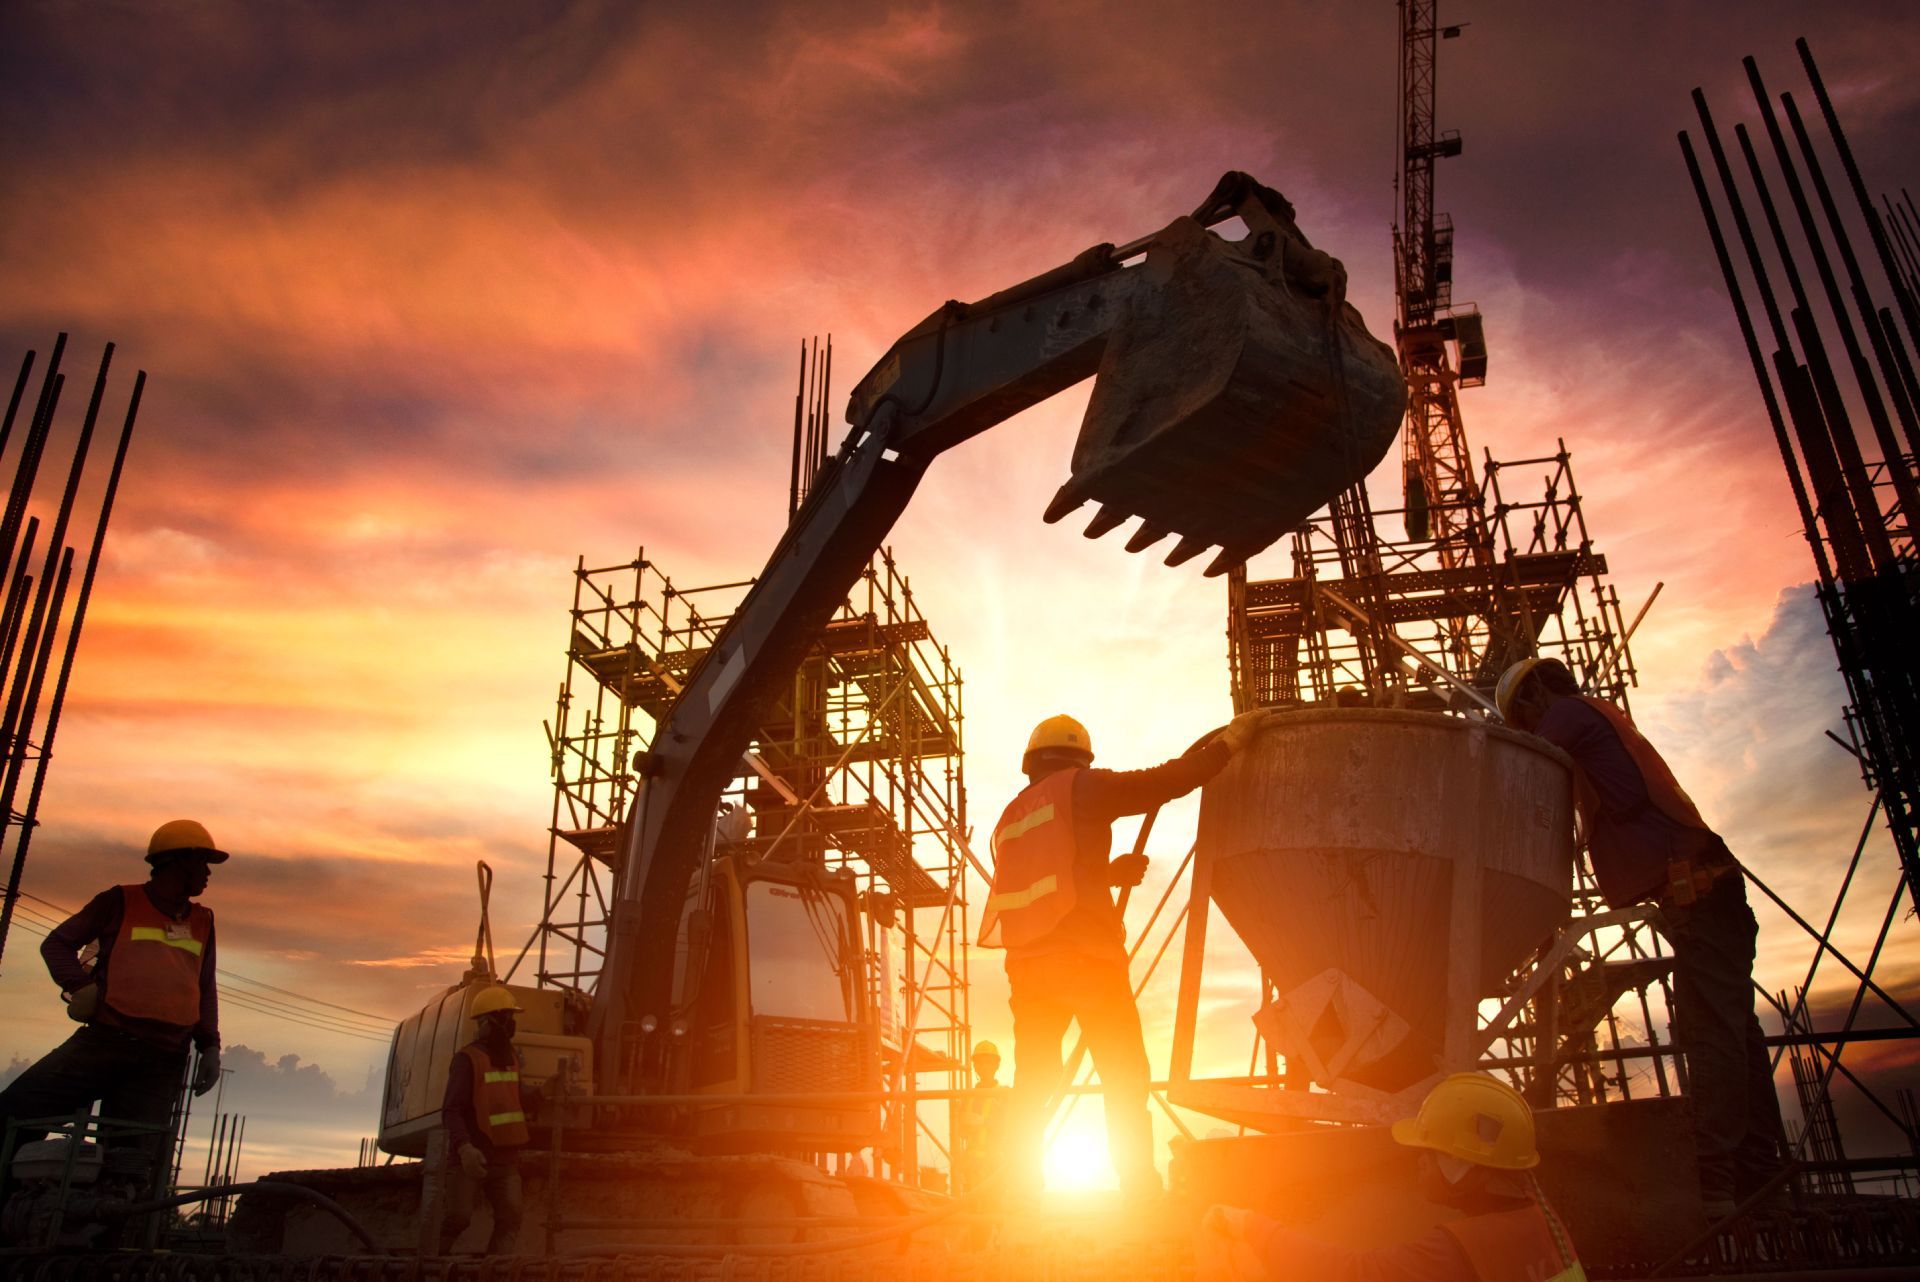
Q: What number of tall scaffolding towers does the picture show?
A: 2